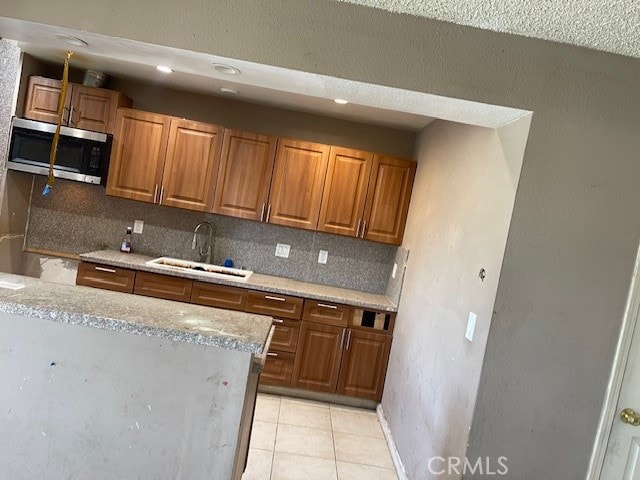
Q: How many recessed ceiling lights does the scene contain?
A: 5